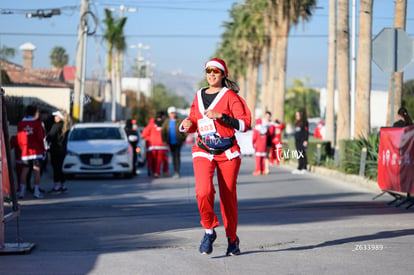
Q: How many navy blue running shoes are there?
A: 2